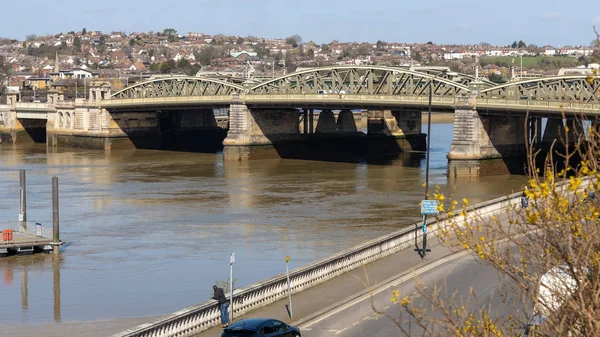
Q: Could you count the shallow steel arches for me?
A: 3